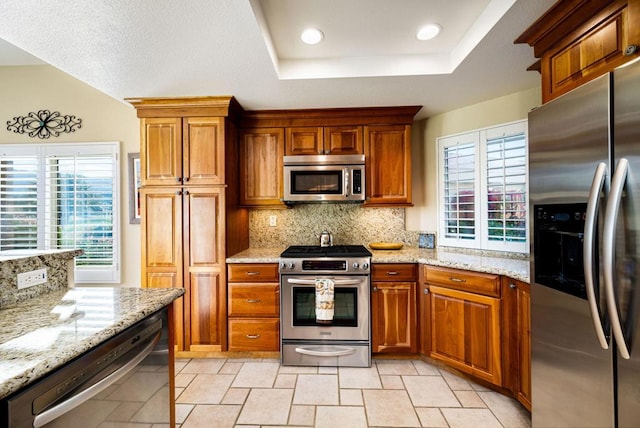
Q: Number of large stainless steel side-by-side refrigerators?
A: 1